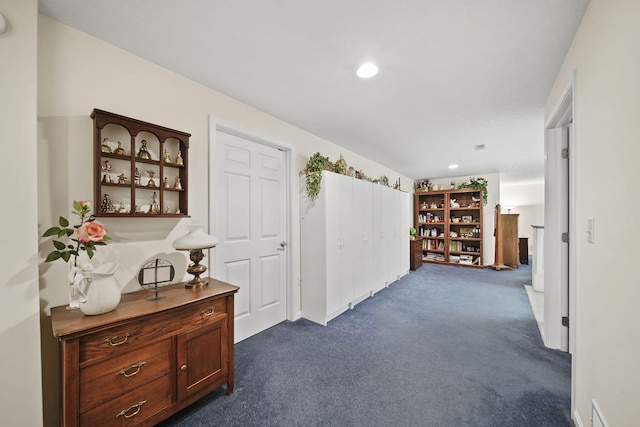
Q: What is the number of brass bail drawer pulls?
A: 4